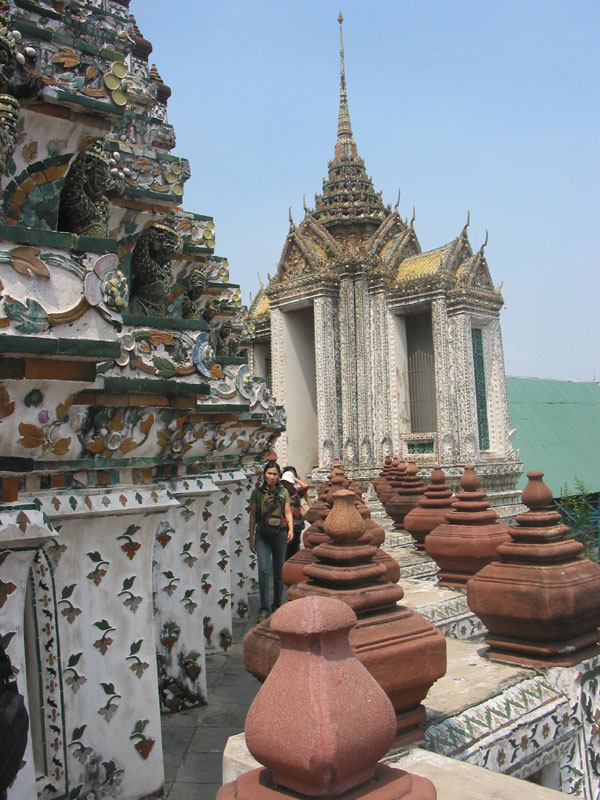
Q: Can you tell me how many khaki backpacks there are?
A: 1